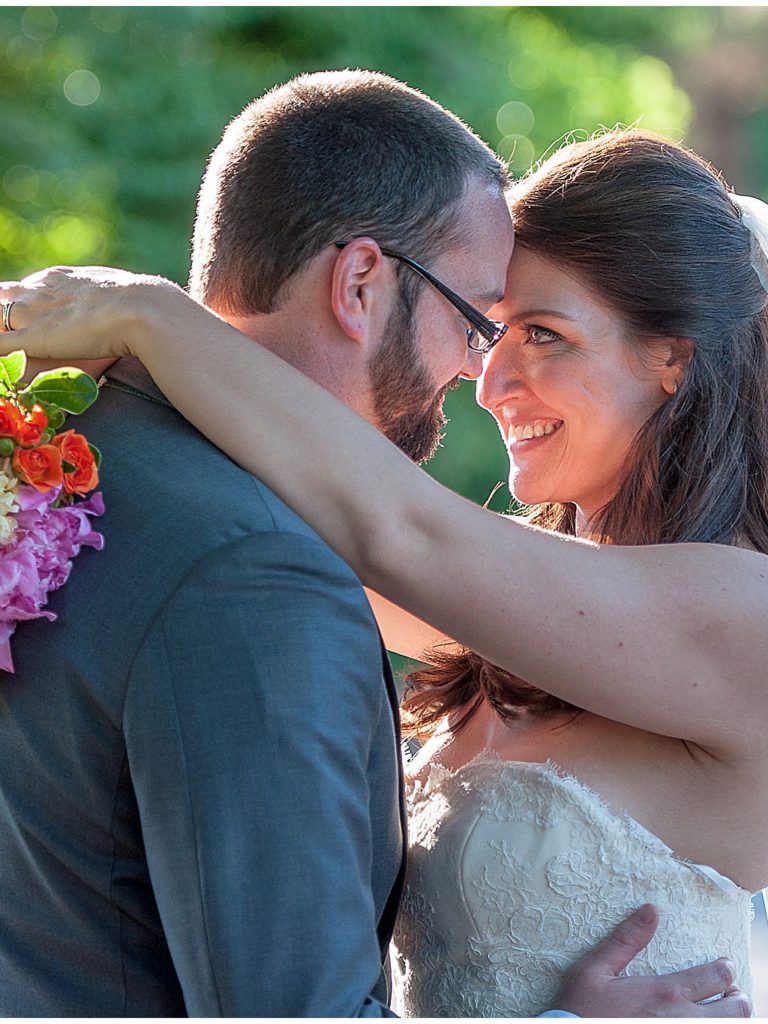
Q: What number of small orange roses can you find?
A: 4